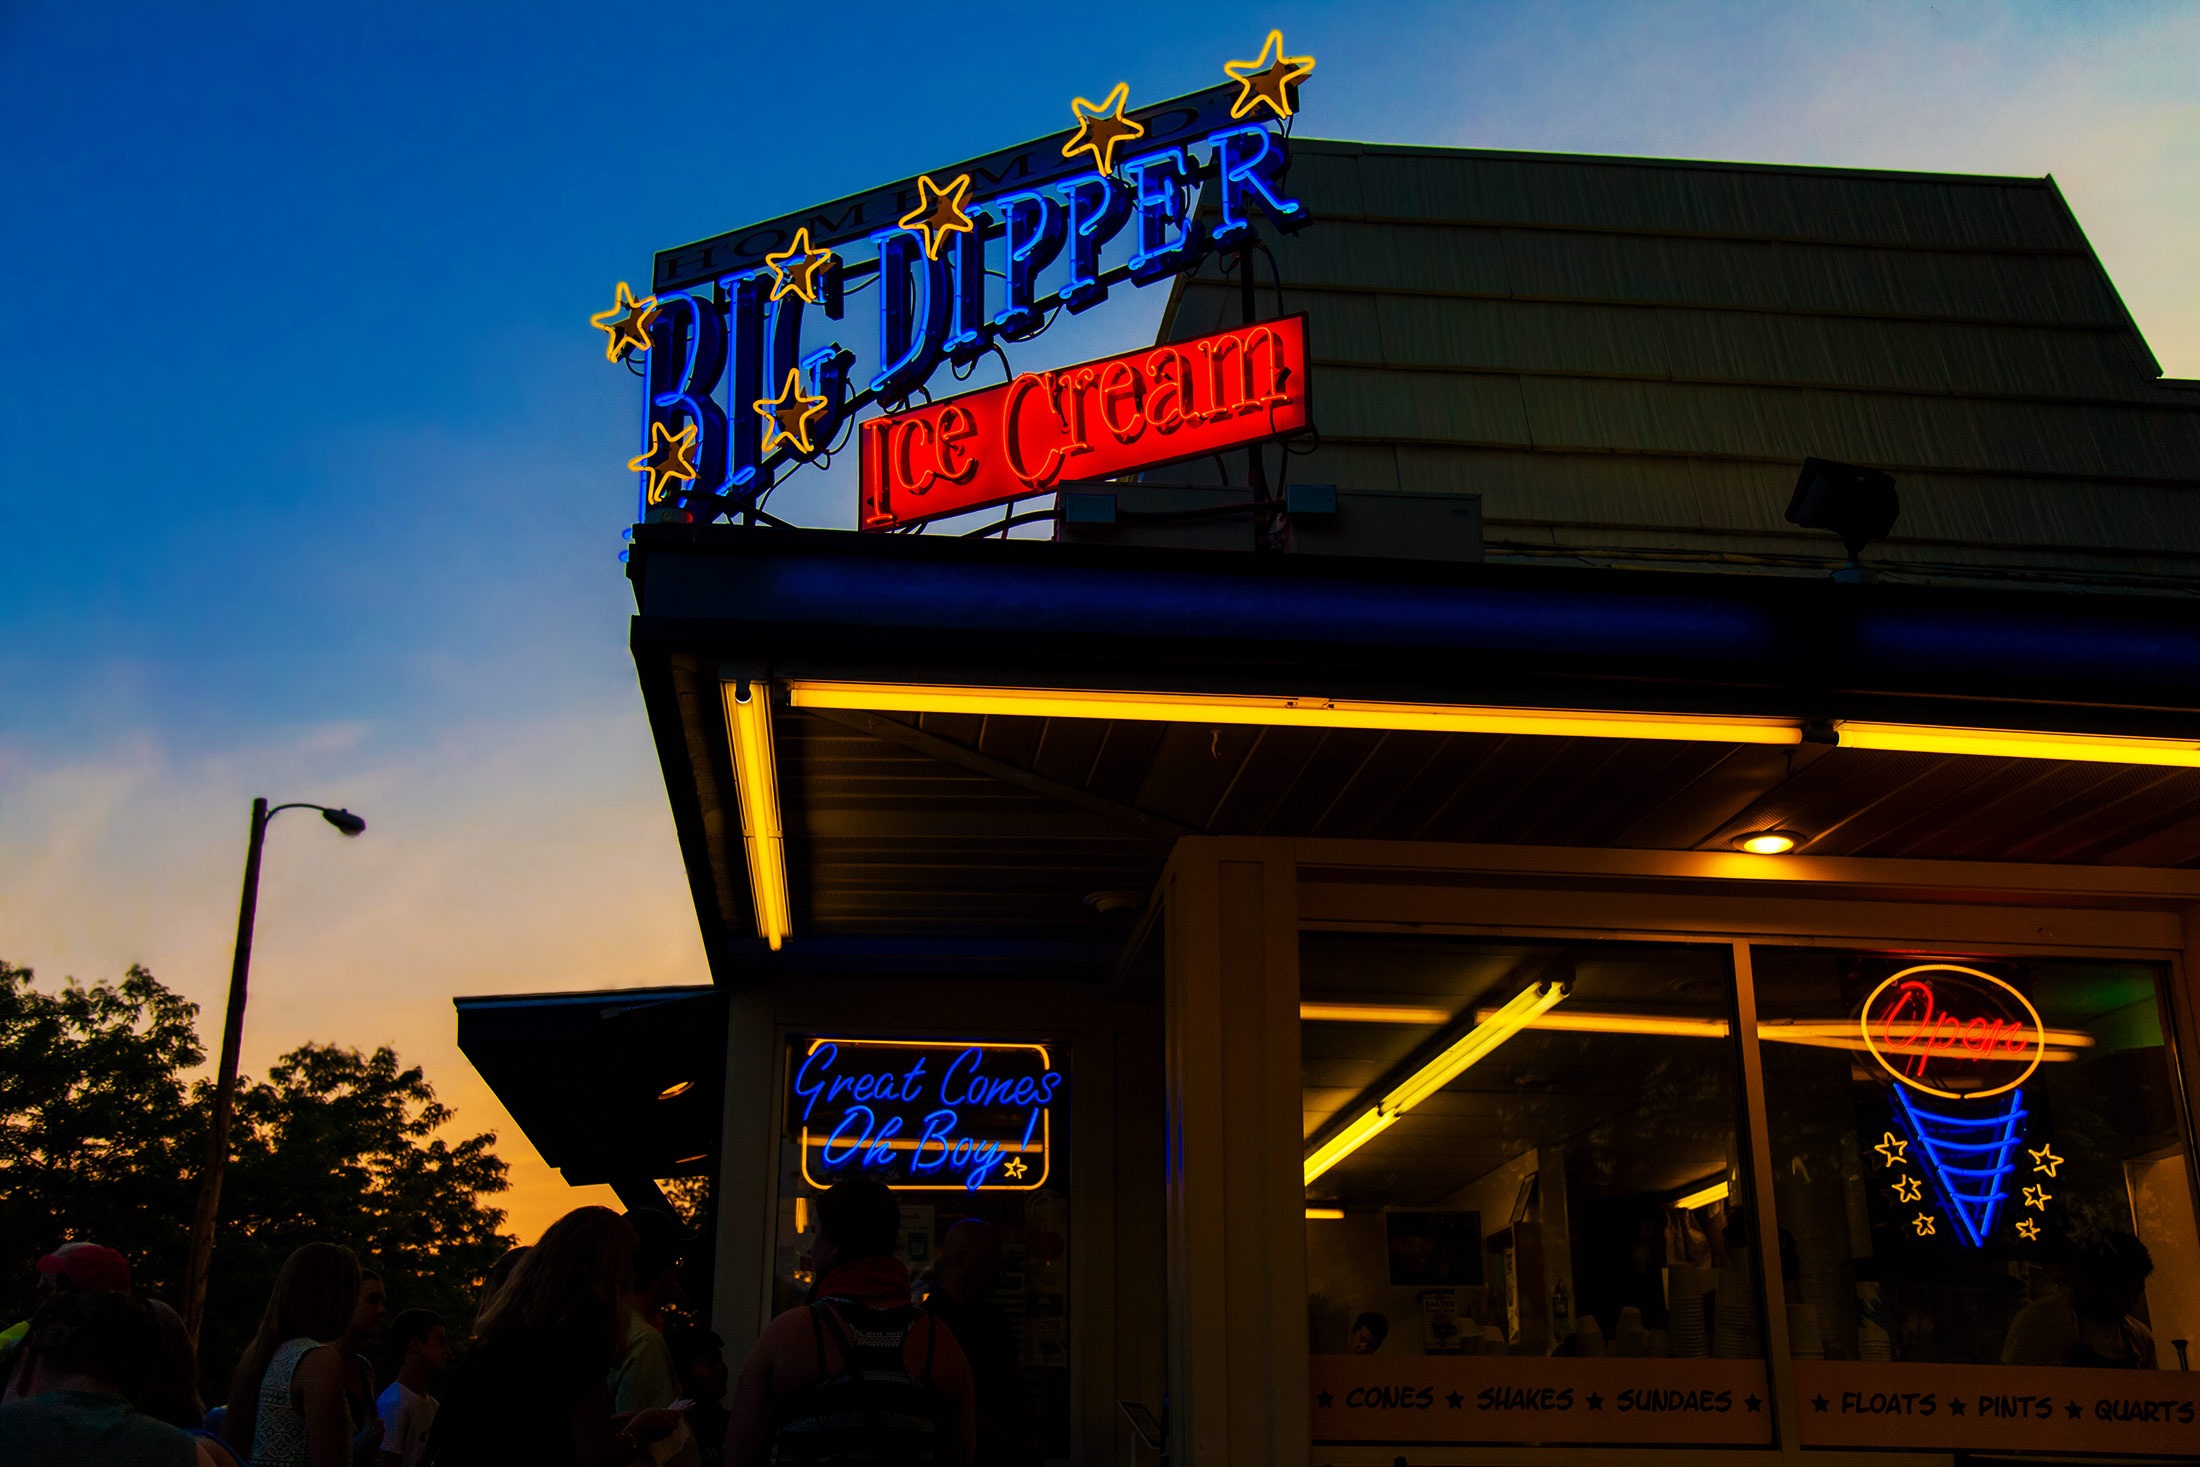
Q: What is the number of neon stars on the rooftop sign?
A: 7